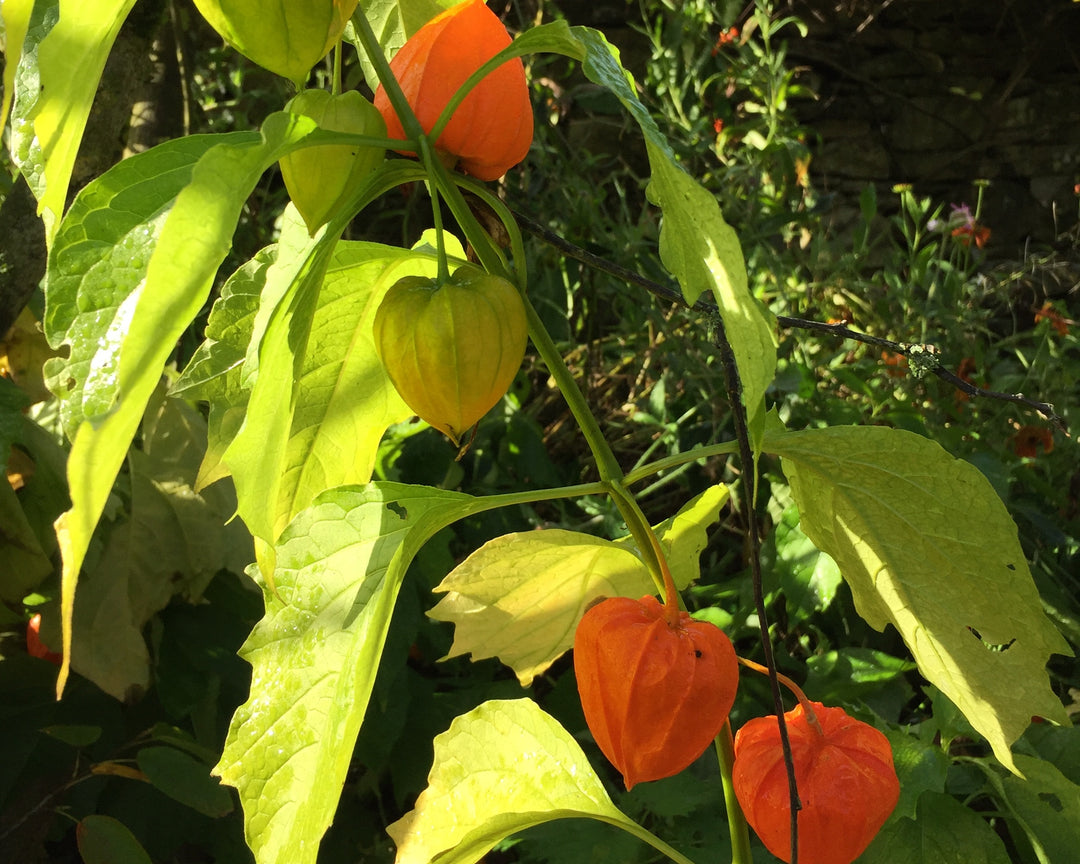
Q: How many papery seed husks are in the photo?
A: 6